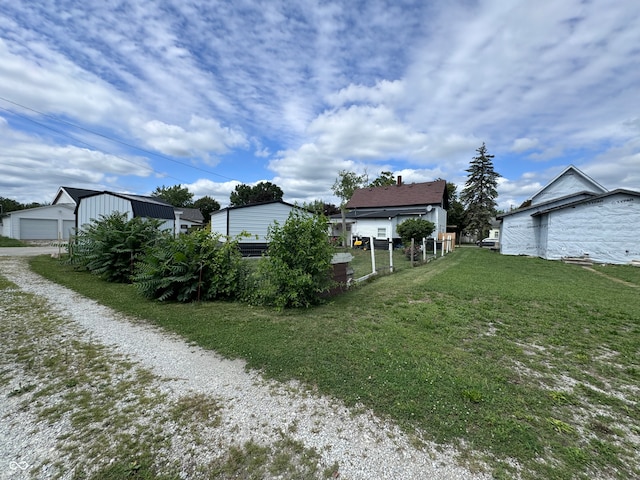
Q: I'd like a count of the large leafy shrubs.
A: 3